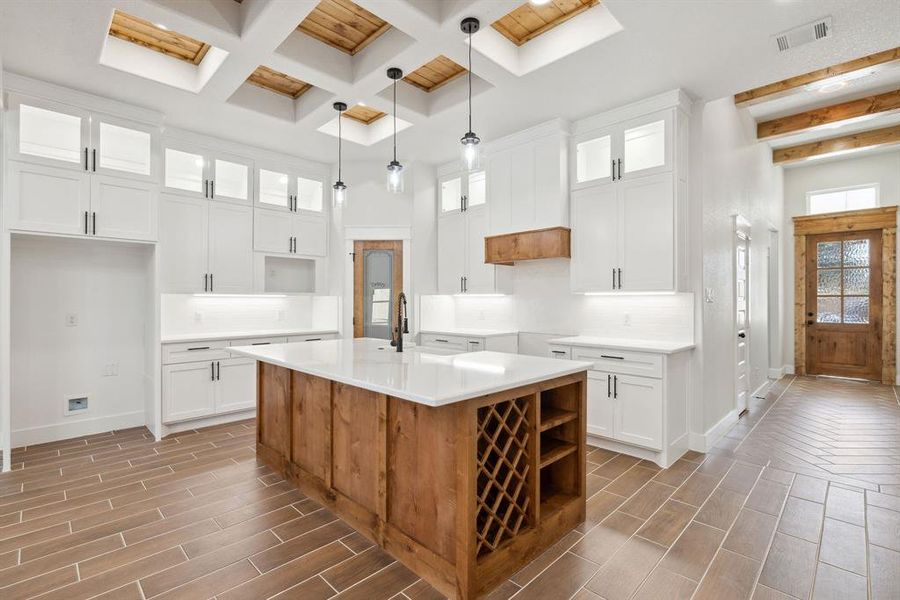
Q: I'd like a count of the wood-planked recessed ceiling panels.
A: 6